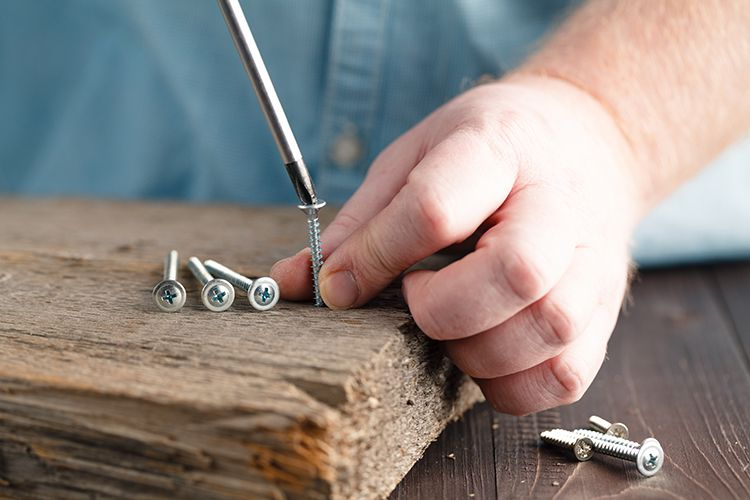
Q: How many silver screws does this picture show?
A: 7